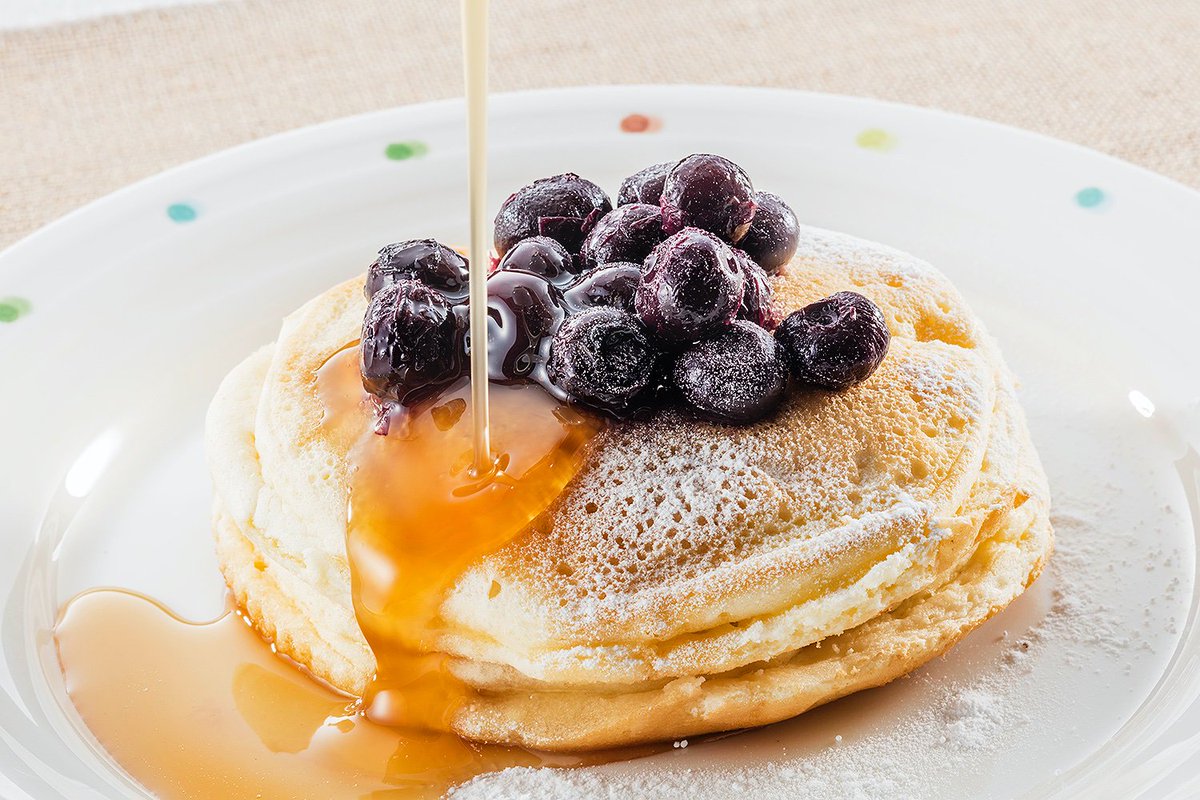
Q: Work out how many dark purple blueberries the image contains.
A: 15